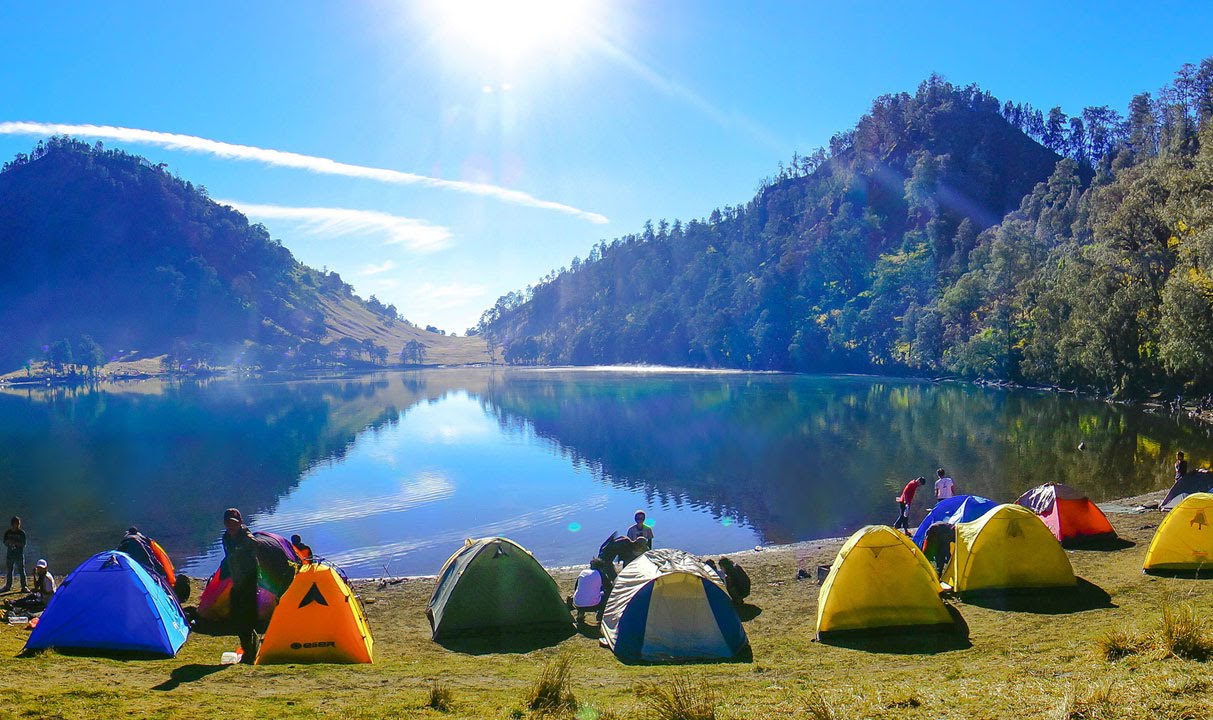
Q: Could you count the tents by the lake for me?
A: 12